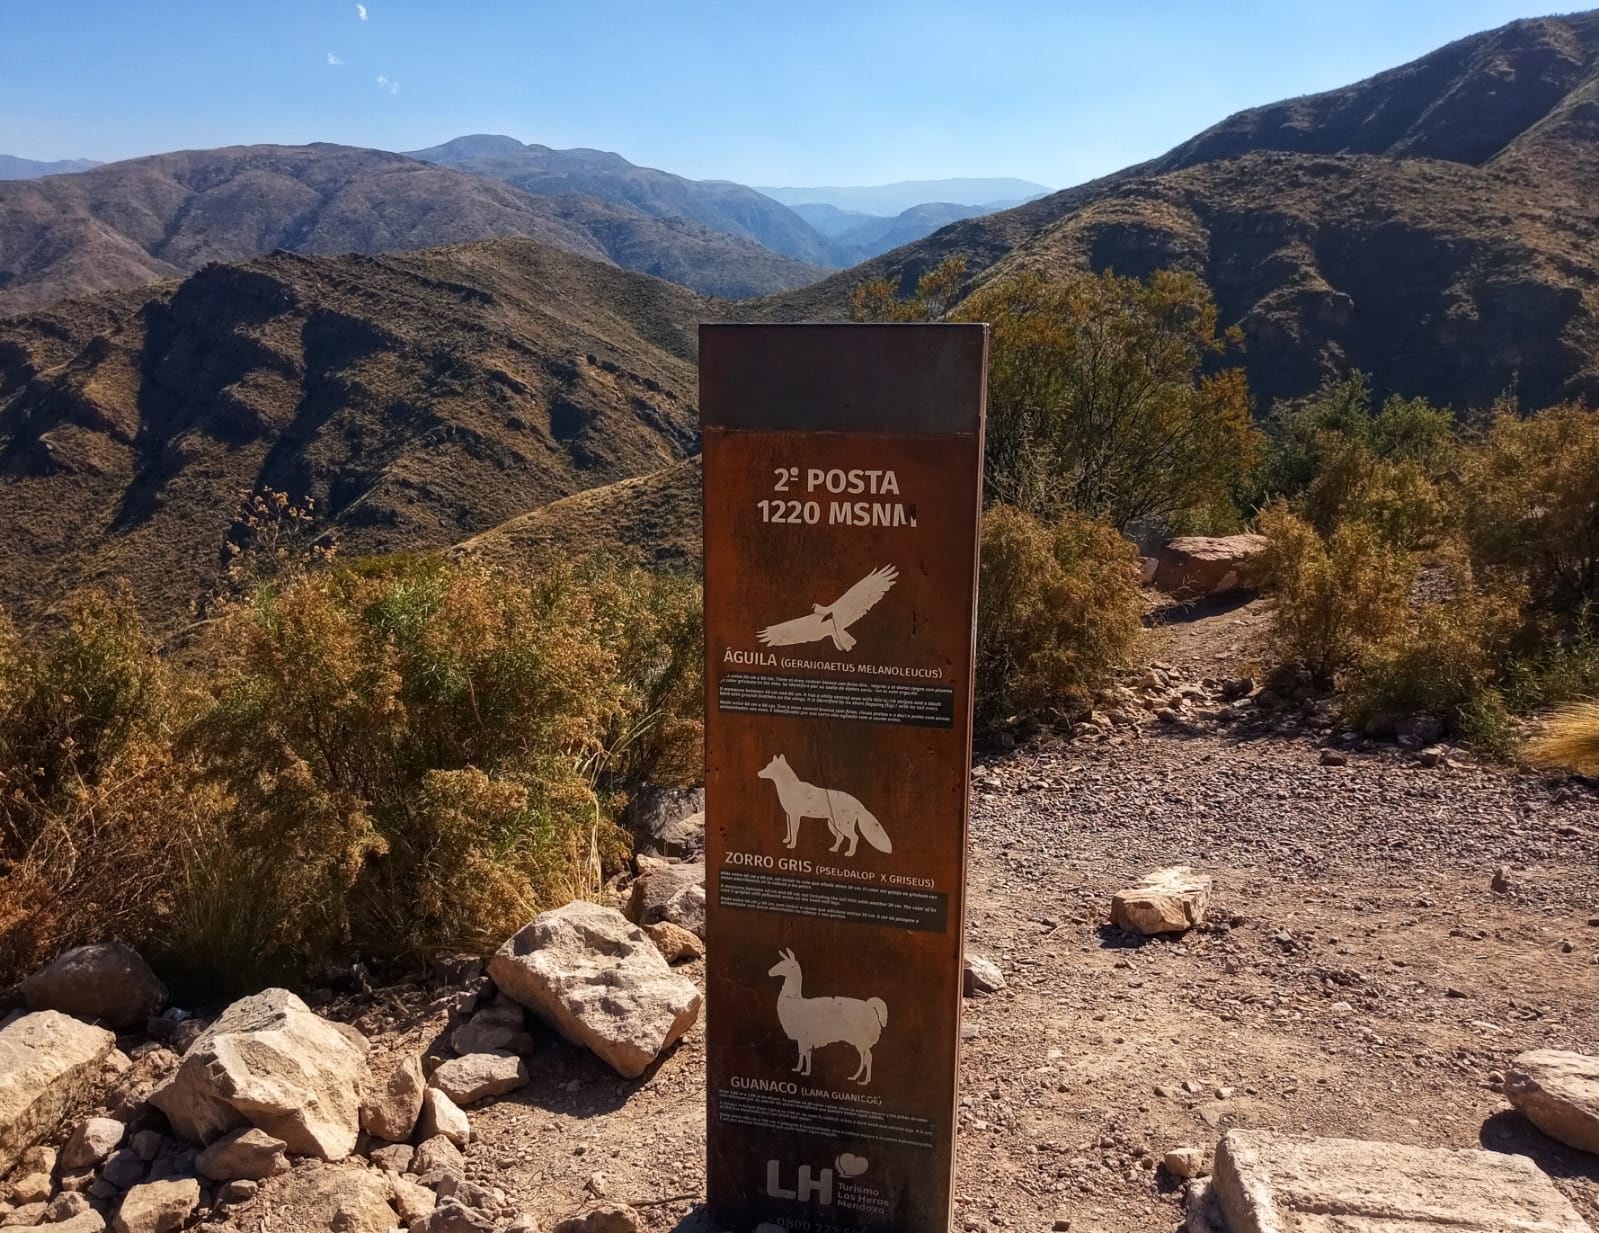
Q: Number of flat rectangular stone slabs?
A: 1